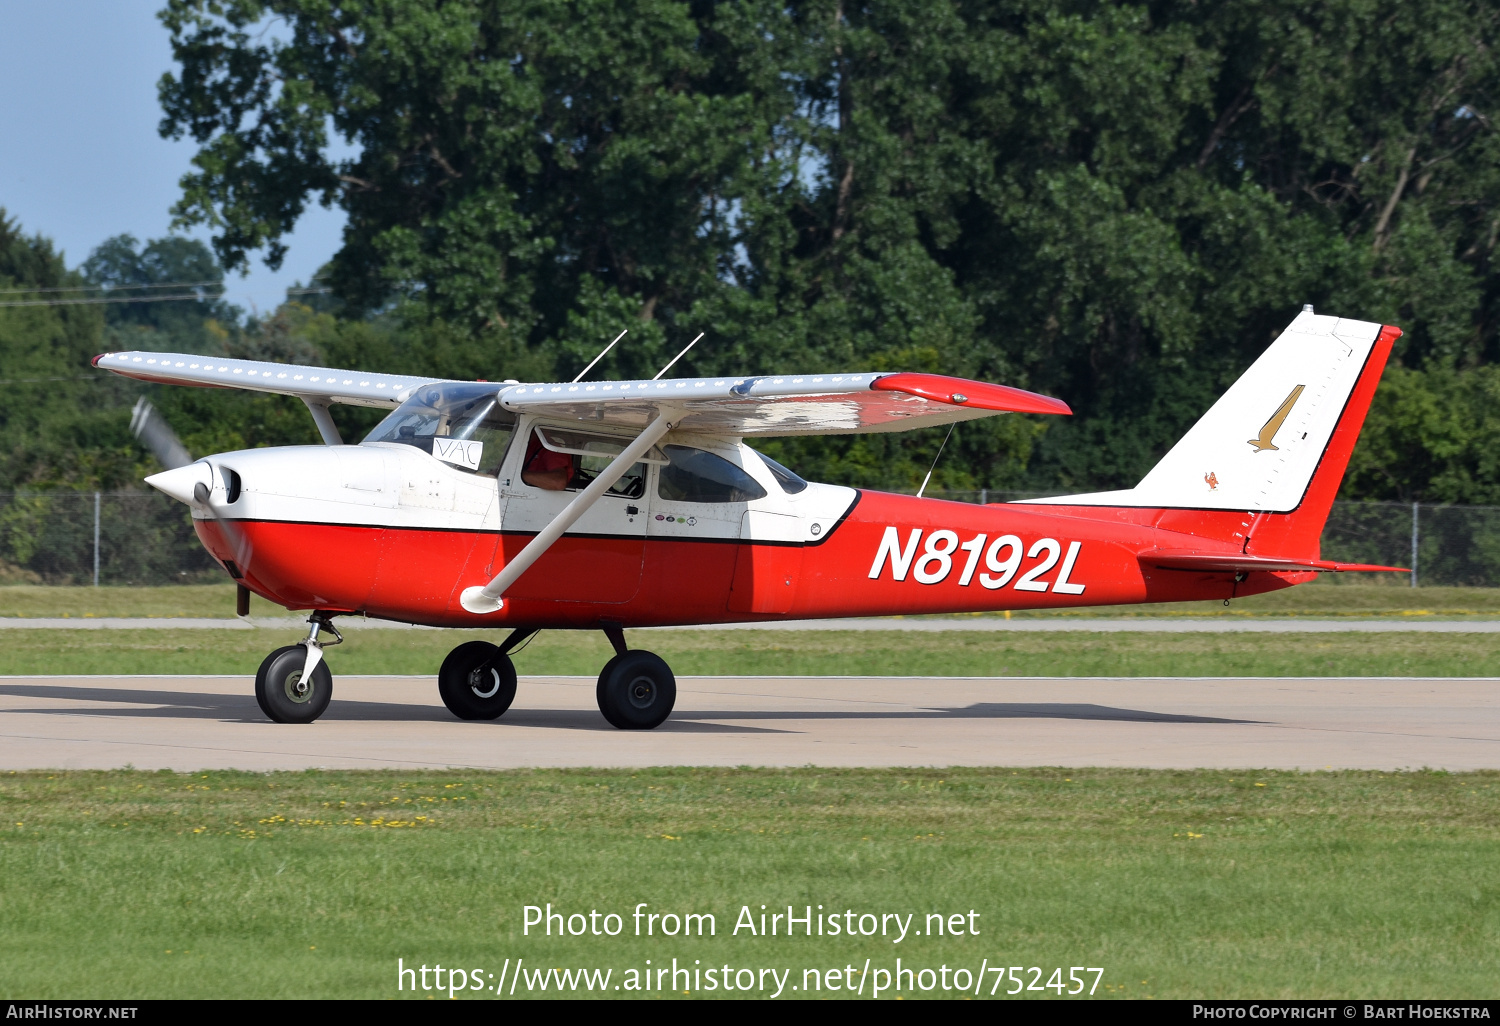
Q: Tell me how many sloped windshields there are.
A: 1